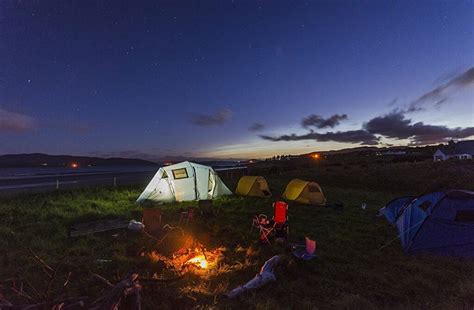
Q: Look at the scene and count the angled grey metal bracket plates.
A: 0